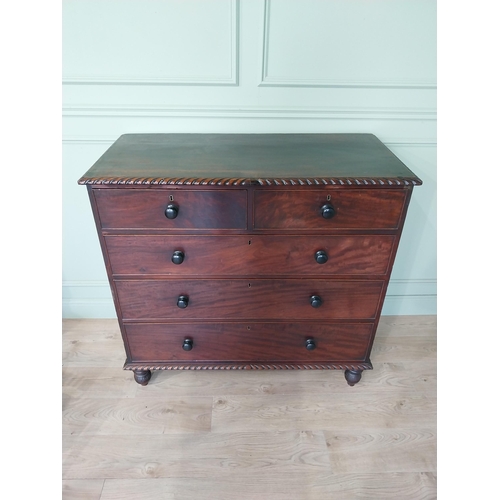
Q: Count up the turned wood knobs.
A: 8